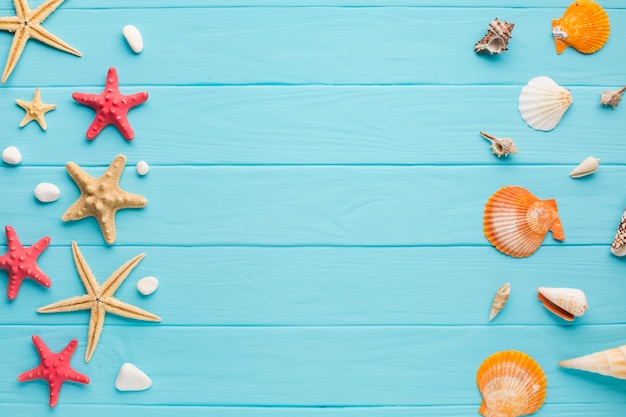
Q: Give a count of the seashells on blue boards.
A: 12